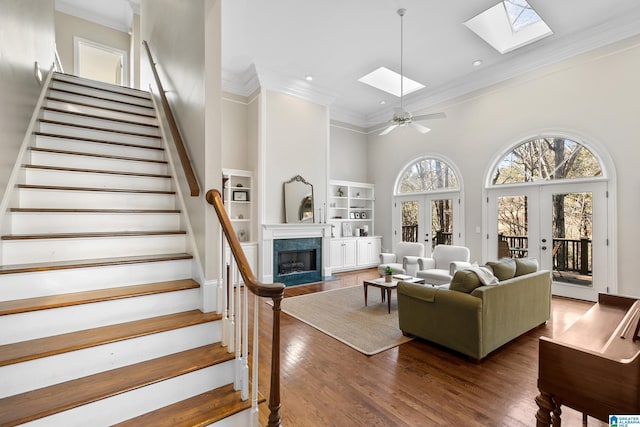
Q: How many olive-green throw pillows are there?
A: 3